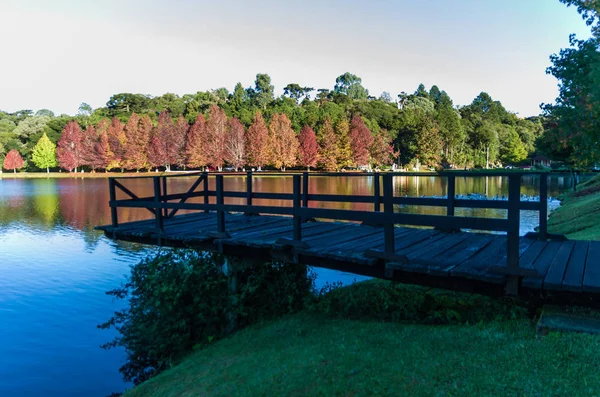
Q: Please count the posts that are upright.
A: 13